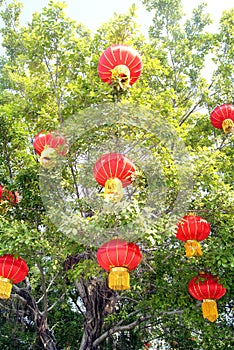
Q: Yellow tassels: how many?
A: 8